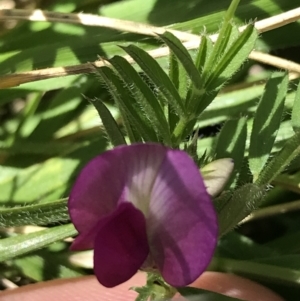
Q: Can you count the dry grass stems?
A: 2